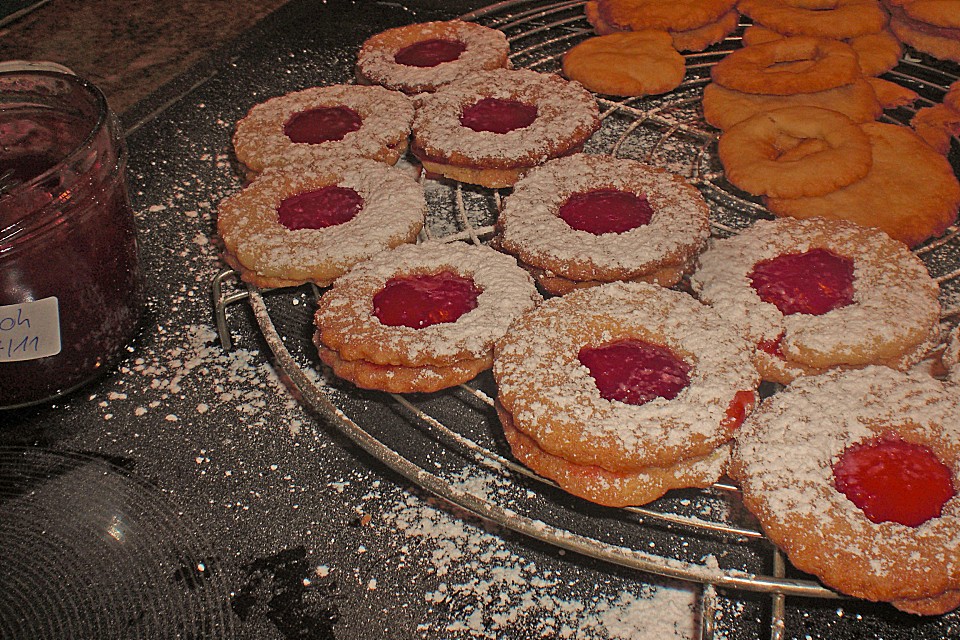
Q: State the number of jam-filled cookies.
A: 9